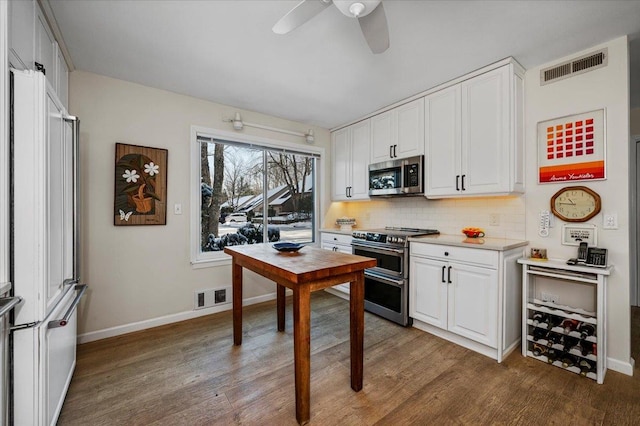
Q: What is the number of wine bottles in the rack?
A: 12